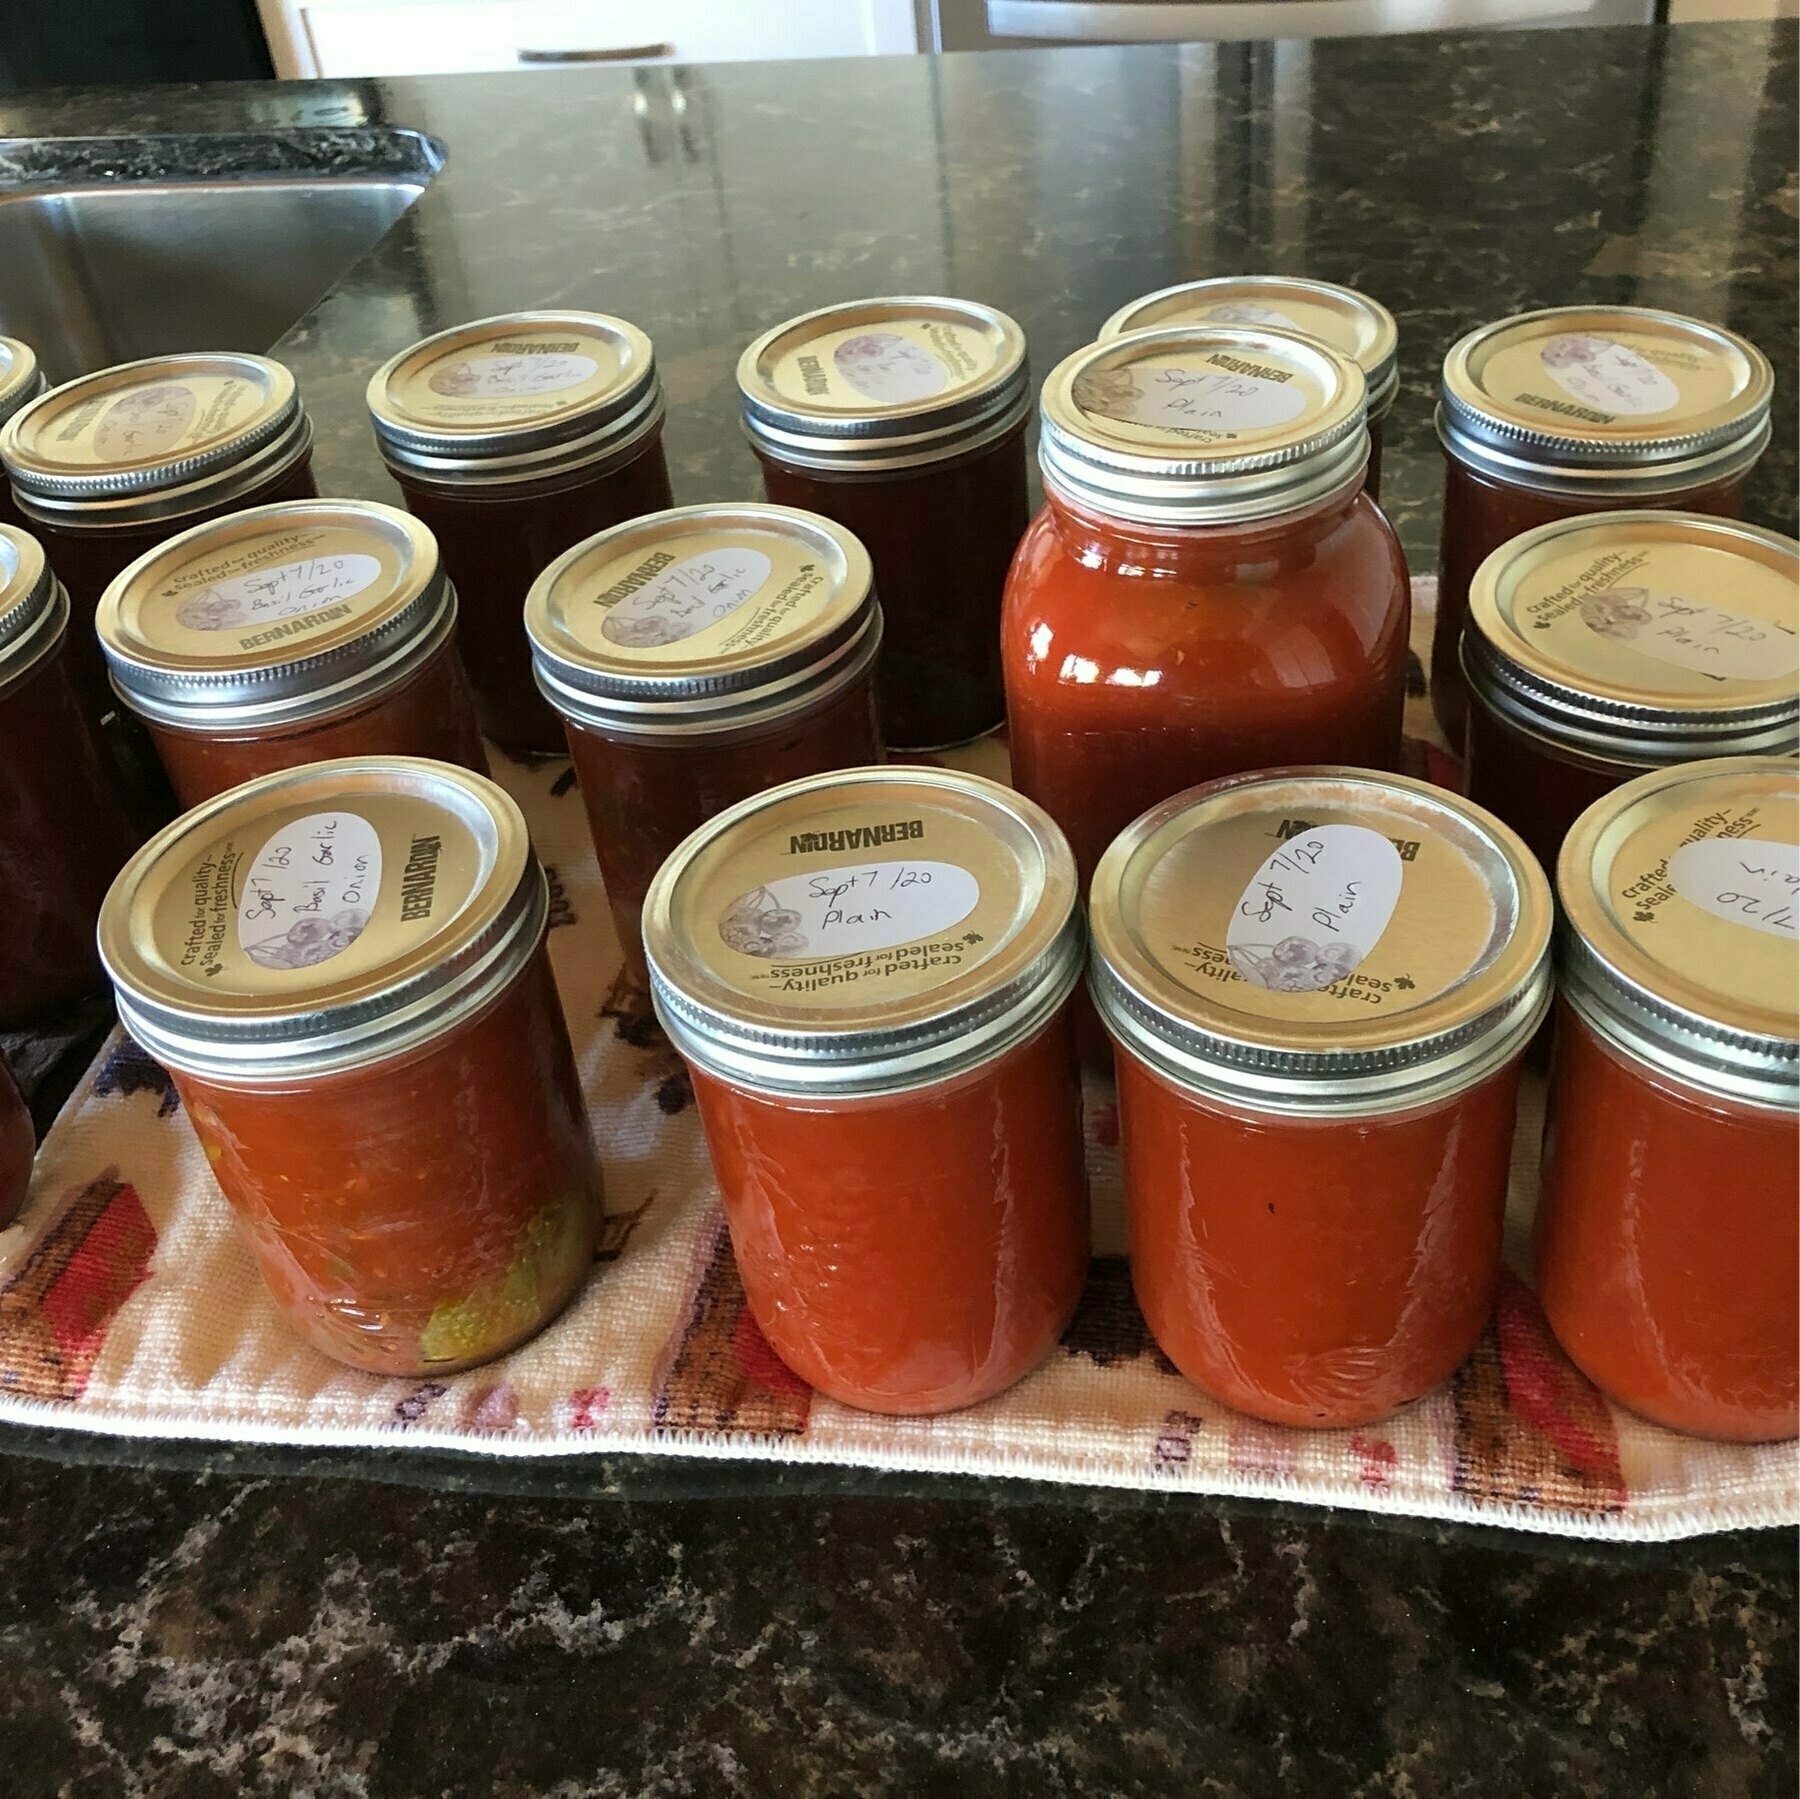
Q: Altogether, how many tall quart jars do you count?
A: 1